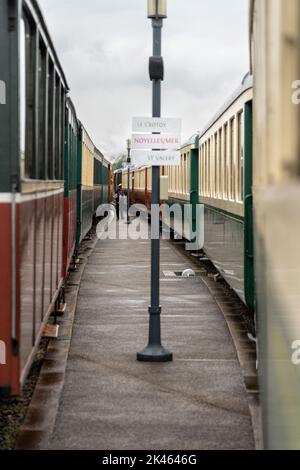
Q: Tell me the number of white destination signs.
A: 3